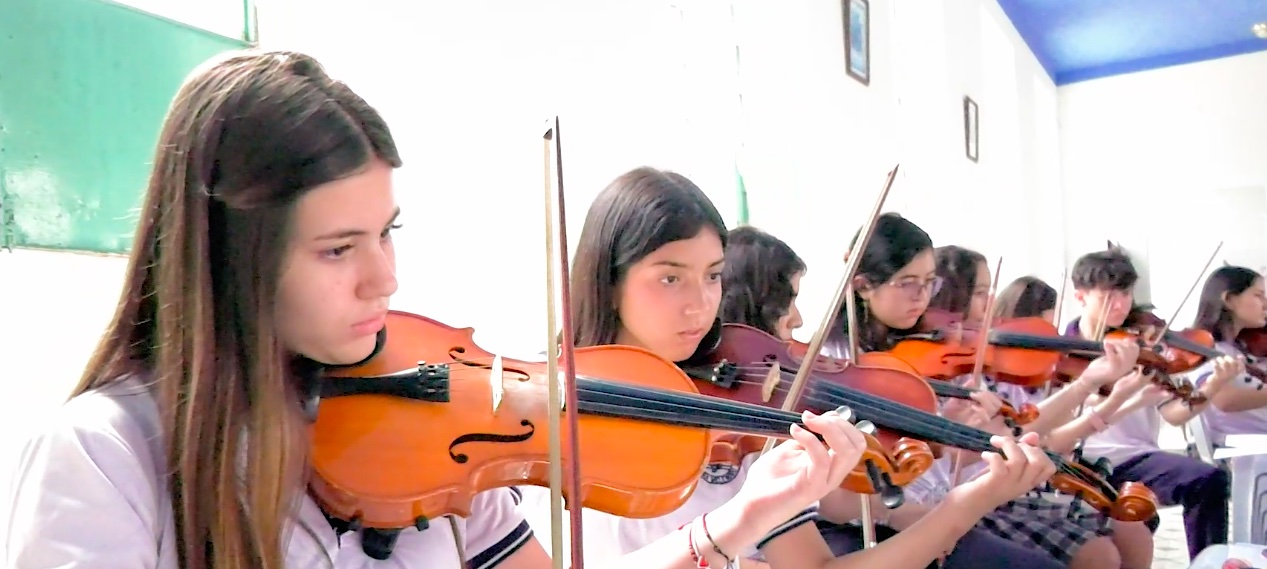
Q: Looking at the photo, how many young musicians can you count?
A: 8